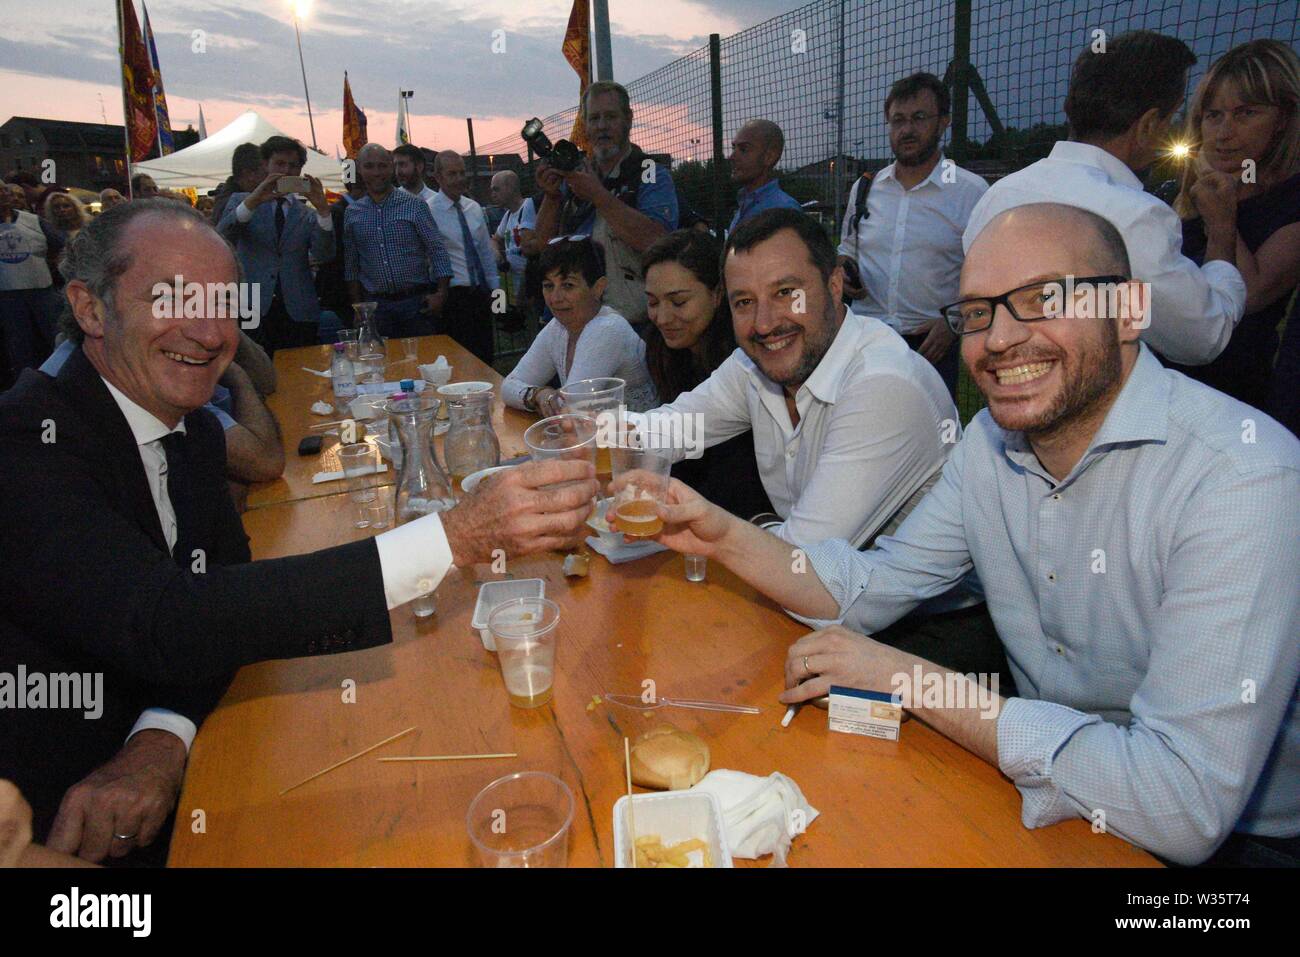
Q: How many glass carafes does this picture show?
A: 3